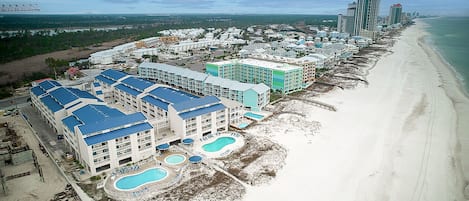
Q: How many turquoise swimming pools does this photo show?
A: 5